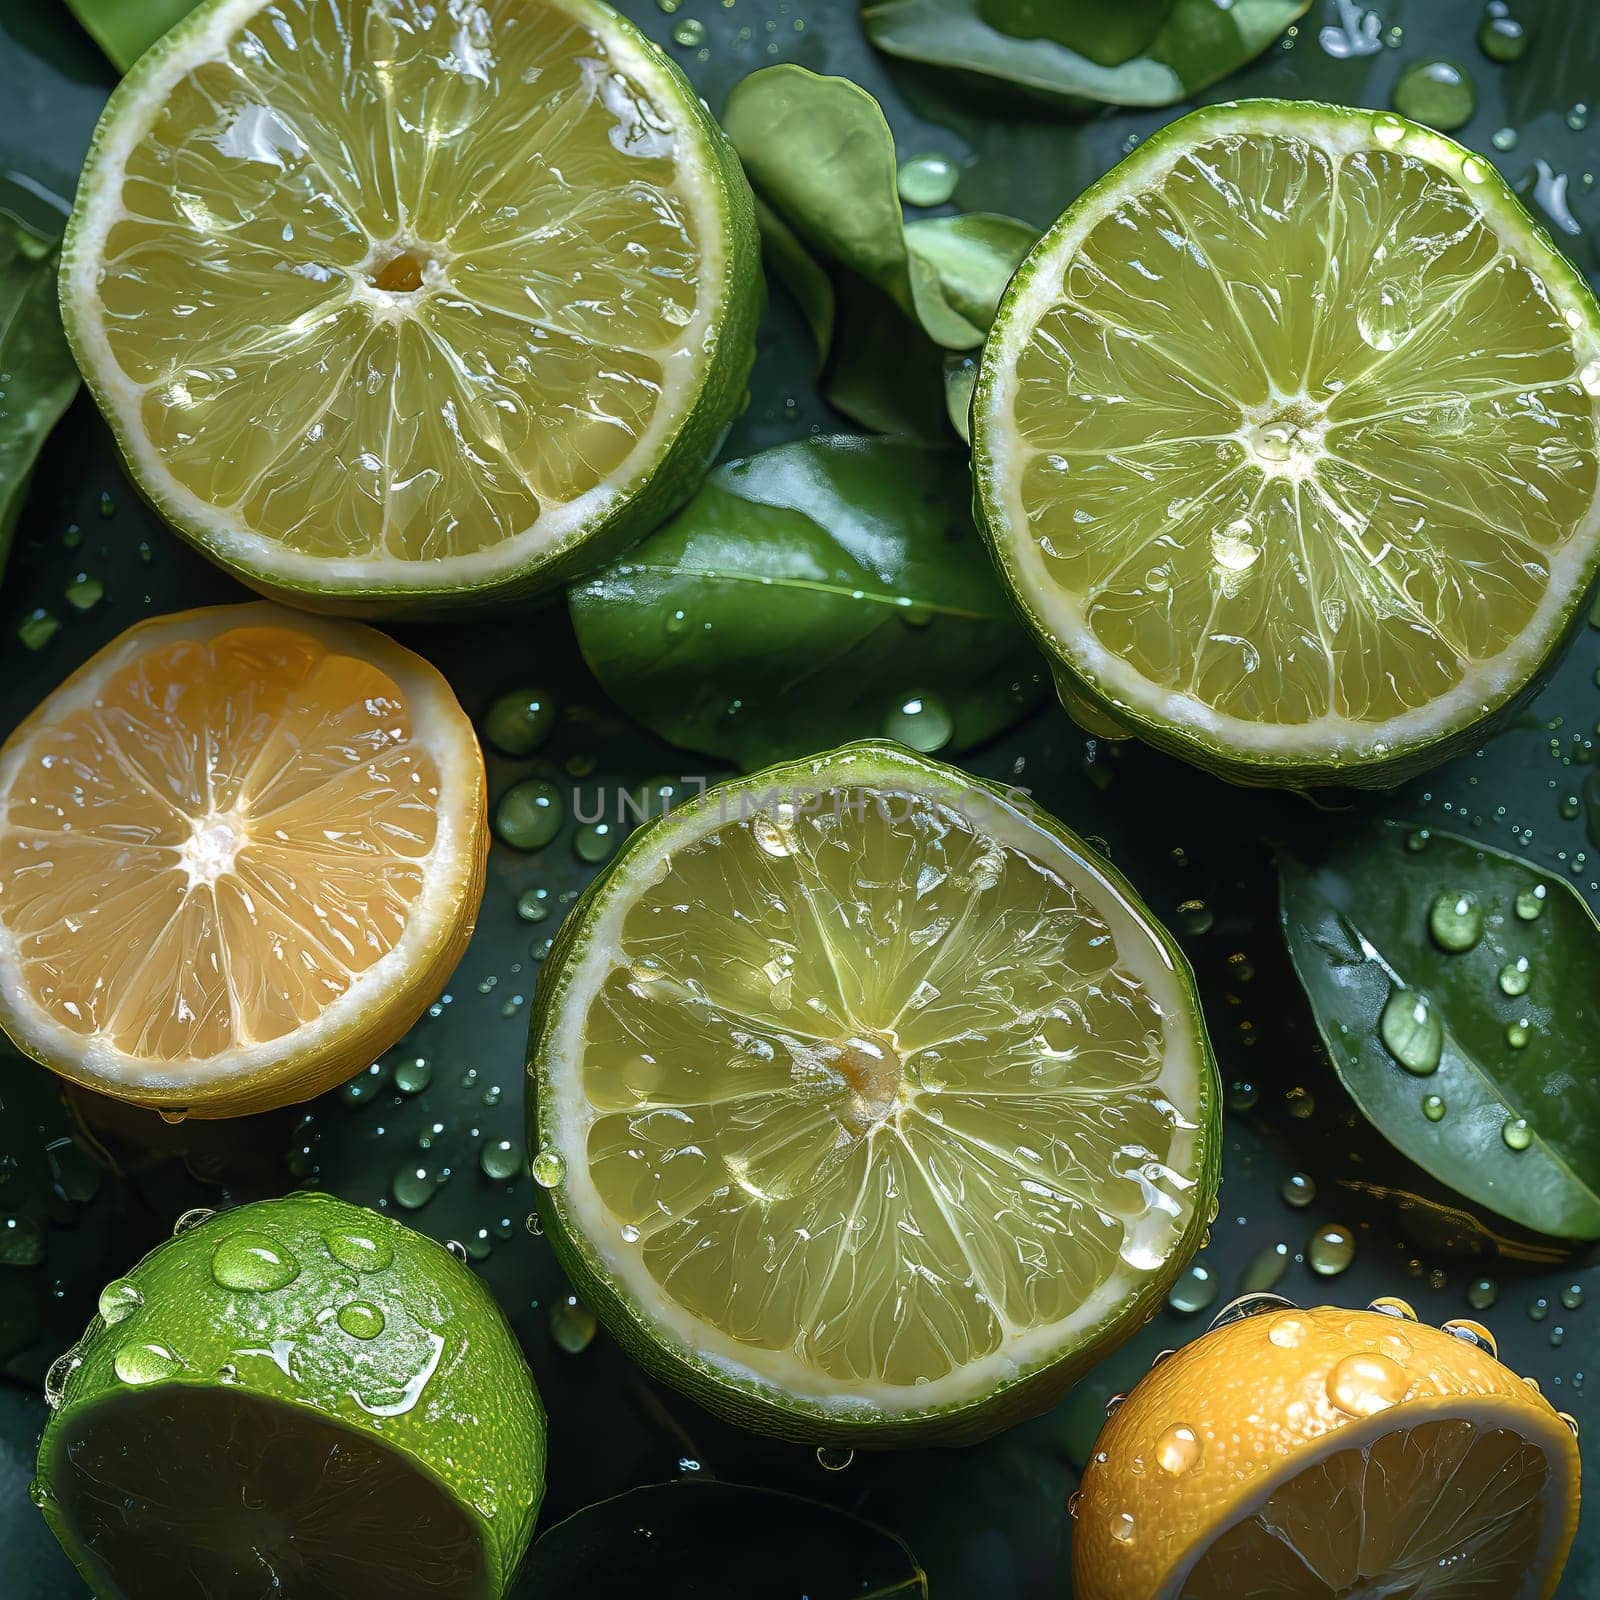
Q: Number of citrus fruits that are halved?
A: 6